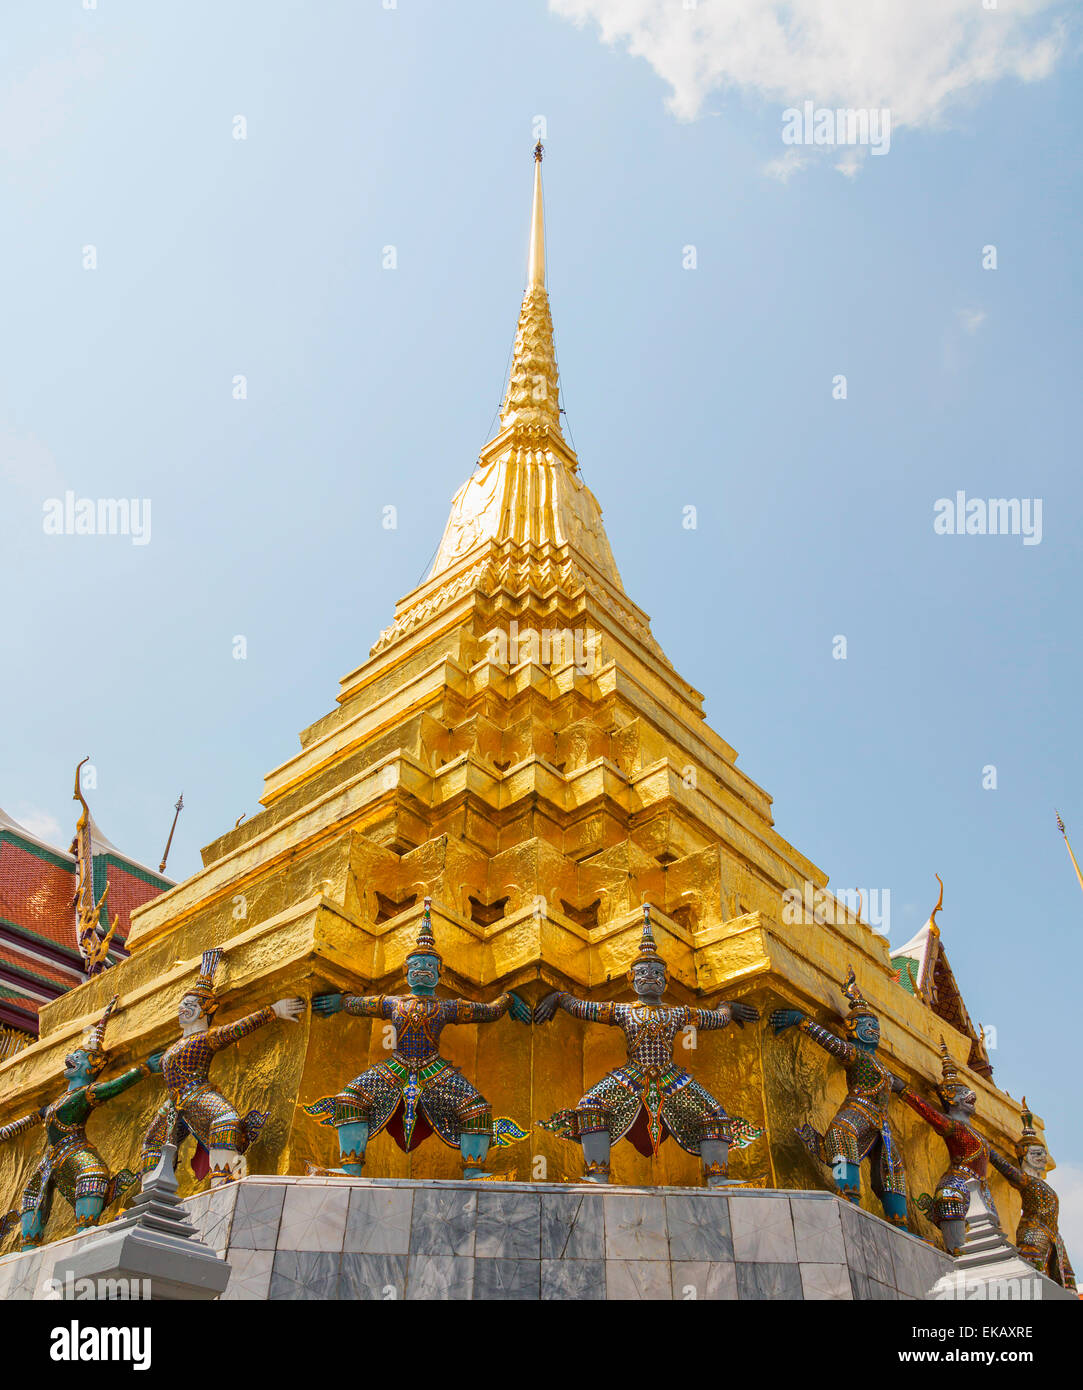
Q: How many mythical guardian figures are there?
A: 7